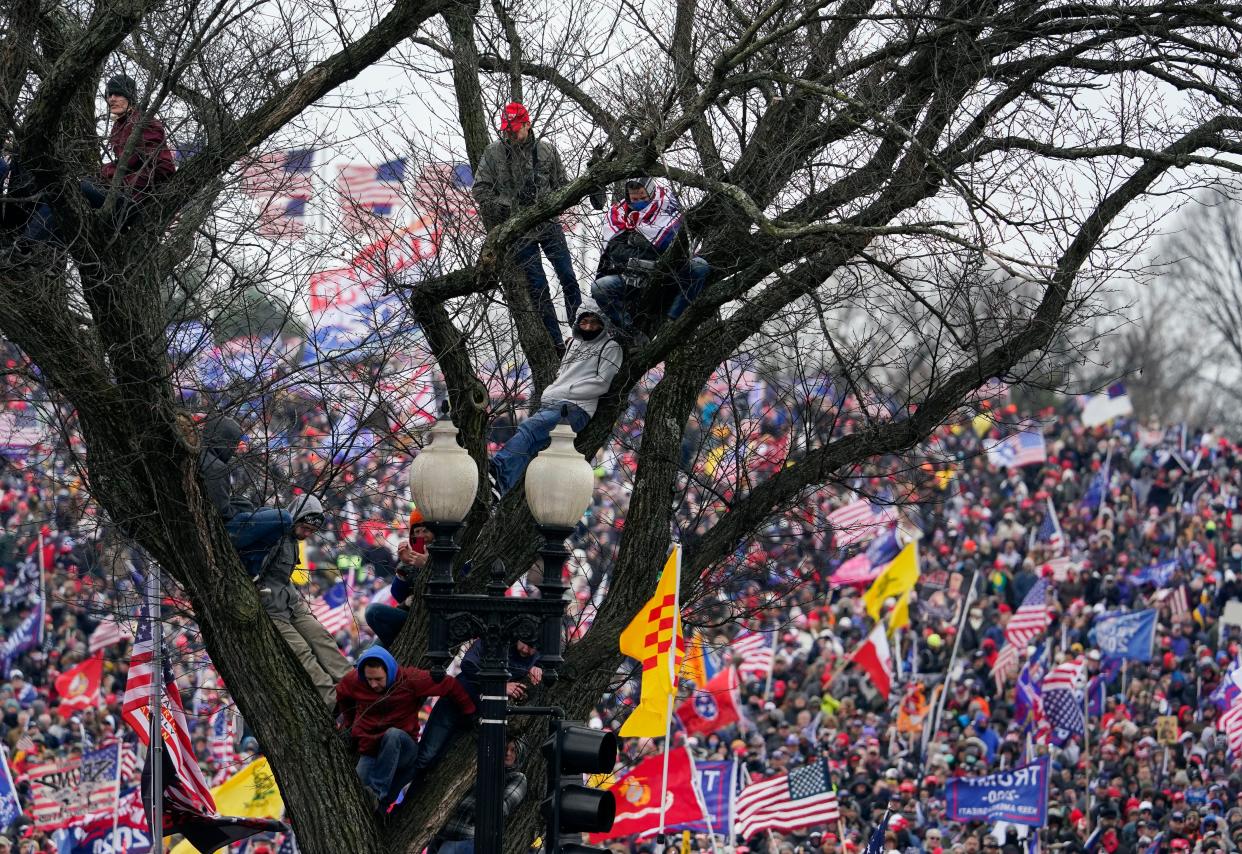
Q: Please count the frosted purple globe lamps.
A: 0